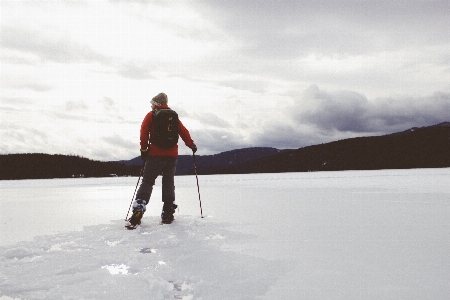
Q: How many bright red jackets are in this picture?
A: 1